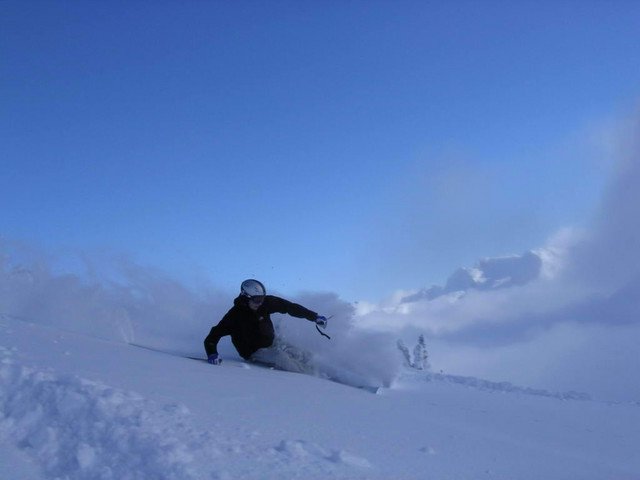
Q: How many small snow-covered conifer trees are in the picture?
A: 2